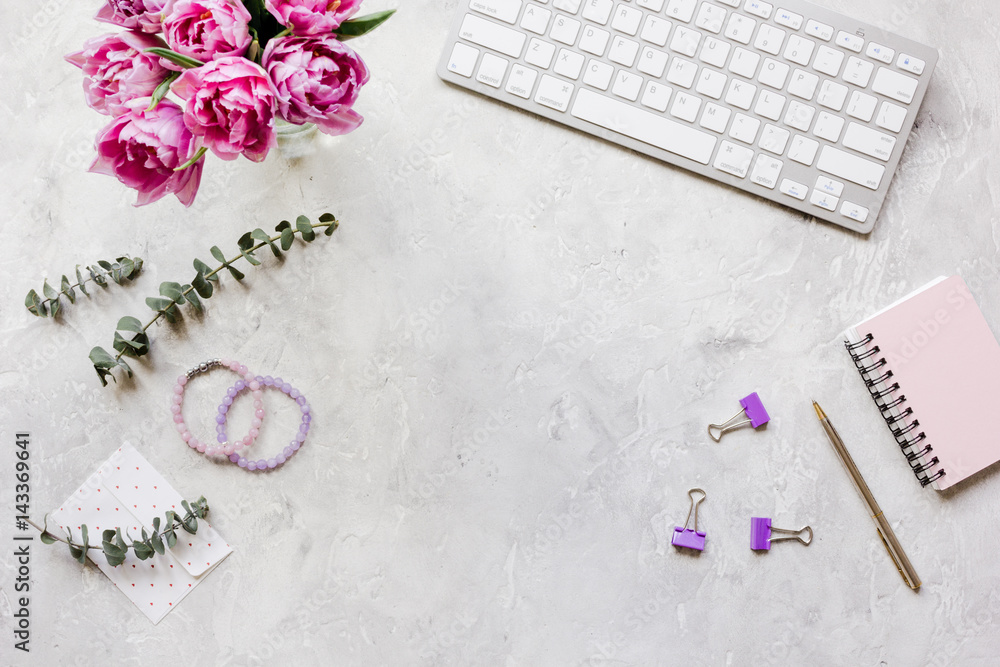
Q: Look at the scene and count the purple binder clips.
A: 3